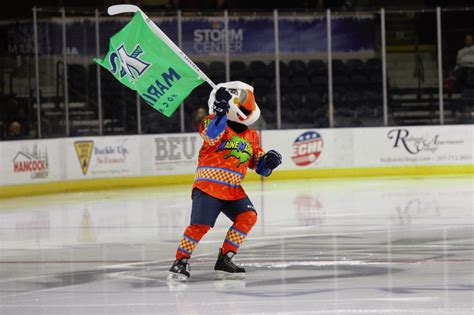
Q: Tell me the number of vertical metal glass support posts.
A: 10